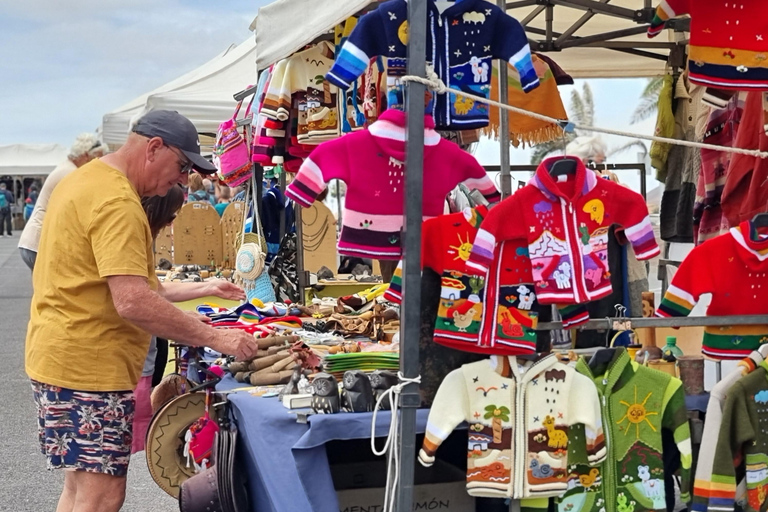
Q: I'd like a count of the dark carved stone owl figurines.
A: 3